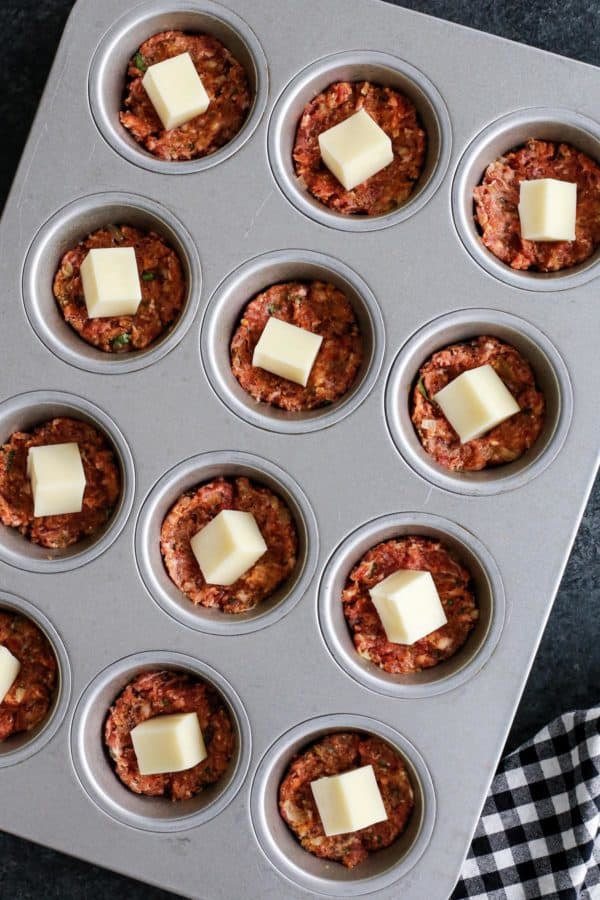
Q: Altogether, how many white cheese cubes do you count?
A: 12